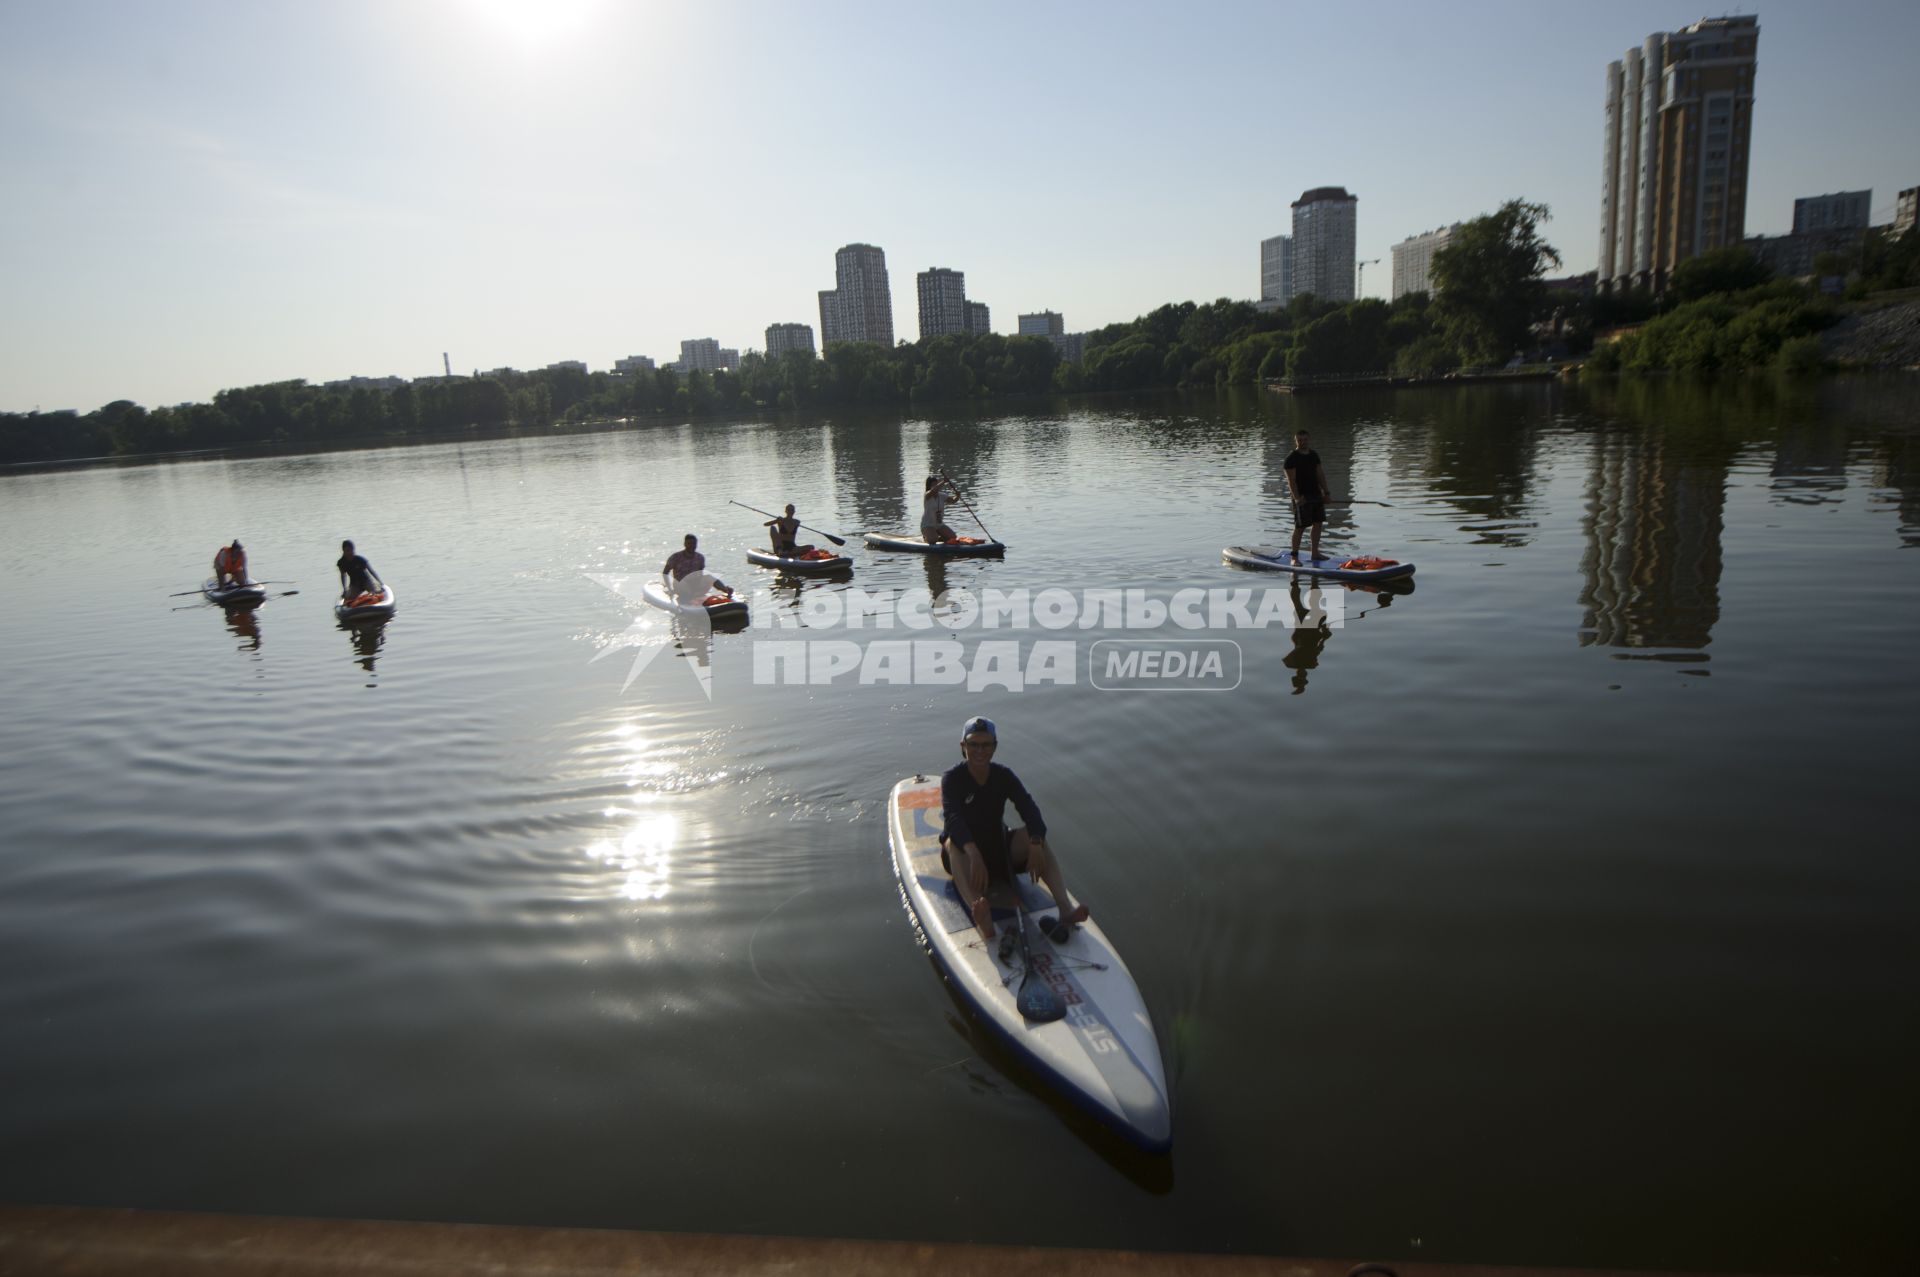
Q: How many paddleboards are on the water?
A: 7